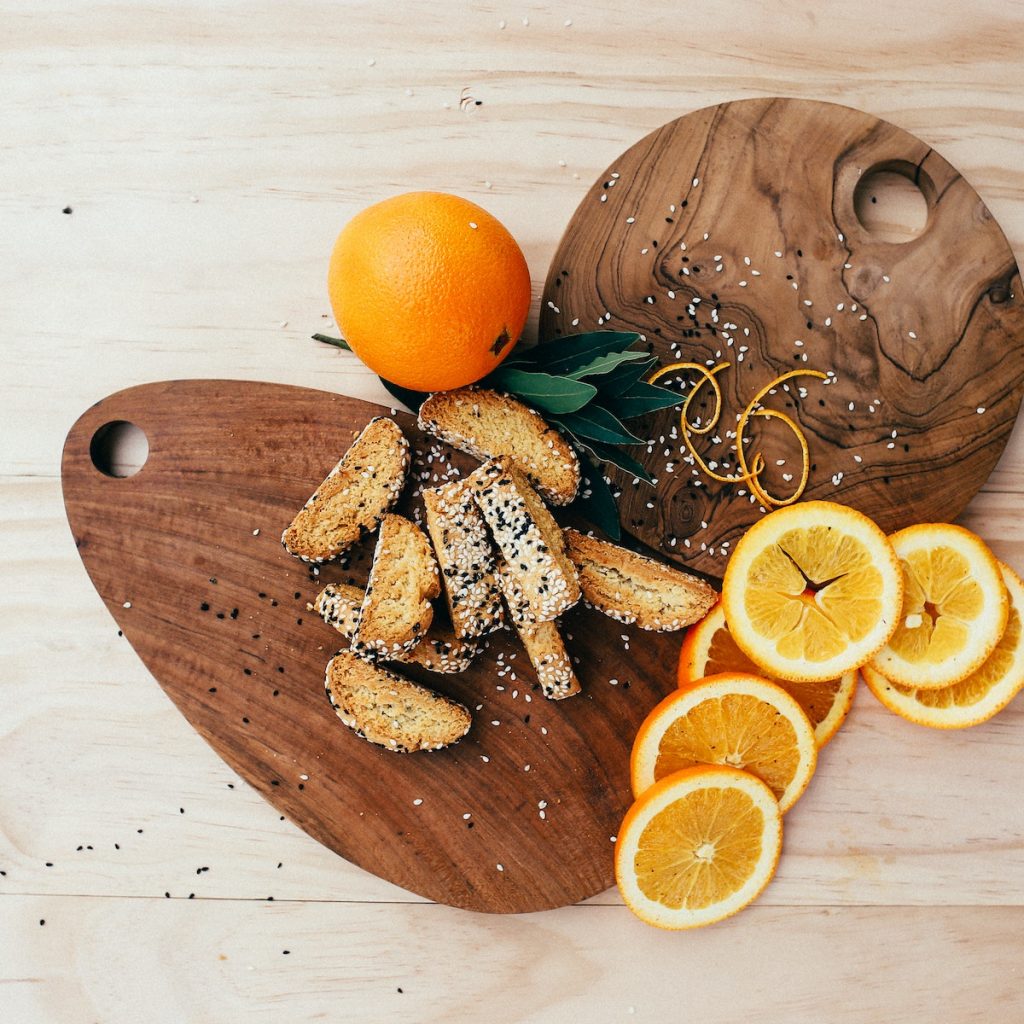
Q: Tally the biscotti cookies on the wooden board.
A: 9